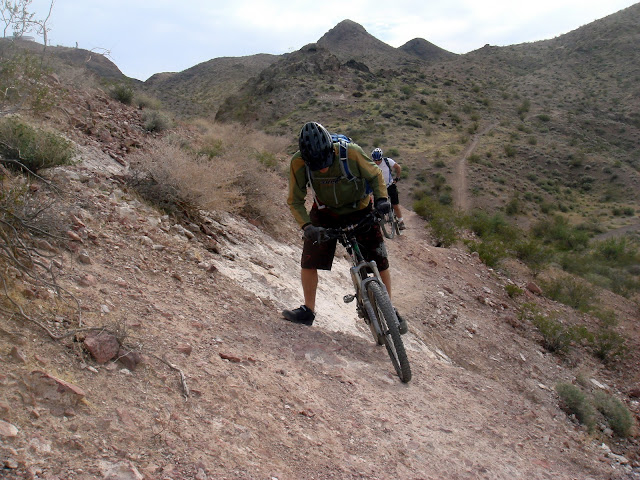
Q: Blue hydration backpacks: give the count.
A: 1